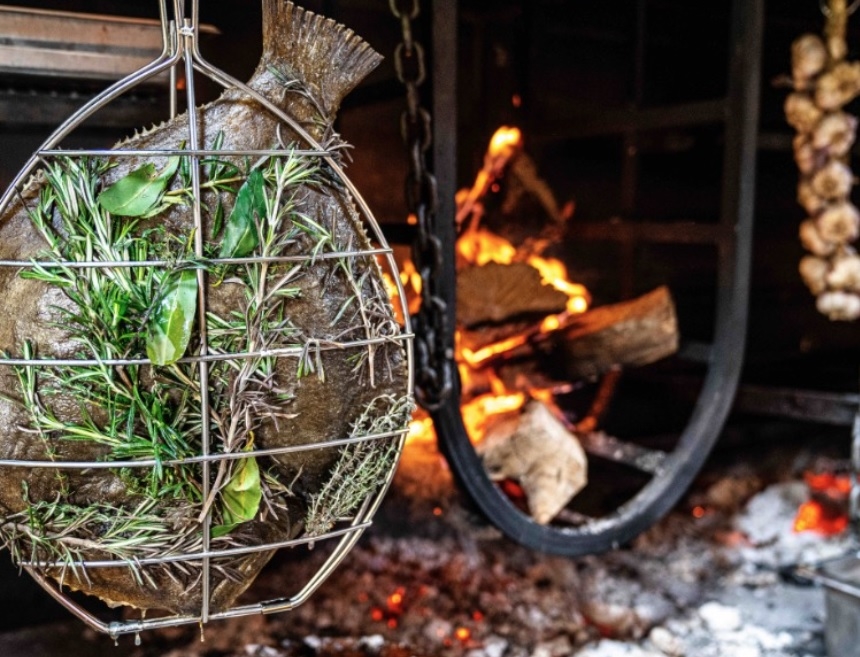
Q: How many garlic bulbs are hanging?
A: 12